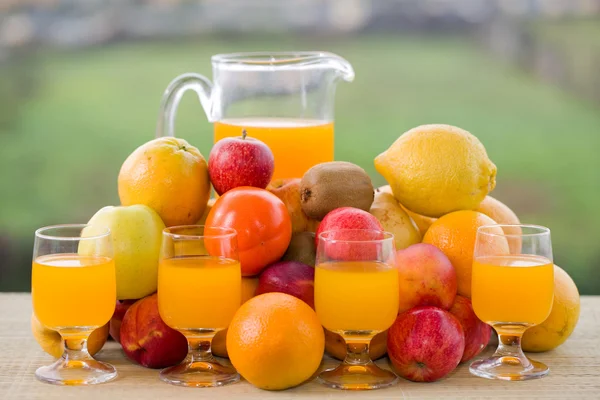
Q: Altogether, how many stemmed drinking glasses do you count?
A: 4